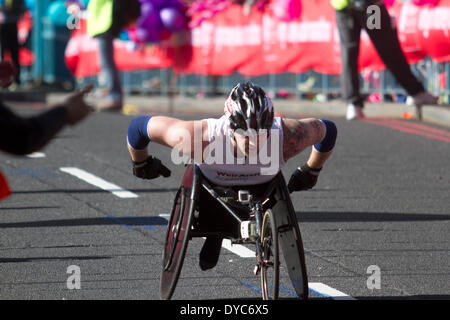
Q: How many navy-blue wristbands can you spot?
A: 2